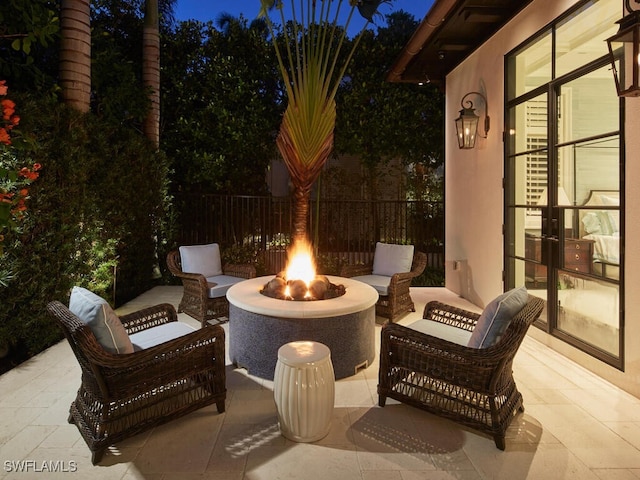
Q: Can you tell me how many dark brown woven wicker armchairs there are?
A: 4